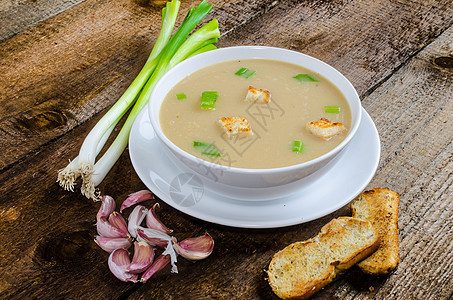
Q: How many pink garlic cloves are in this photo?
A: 12